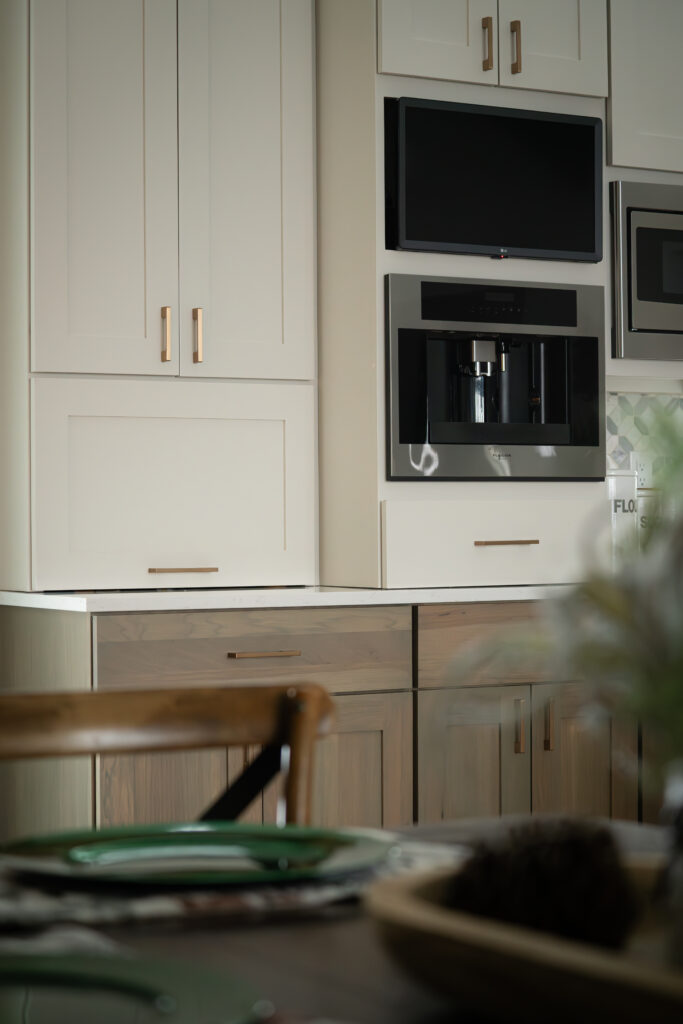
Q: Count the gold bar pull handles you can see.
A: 9